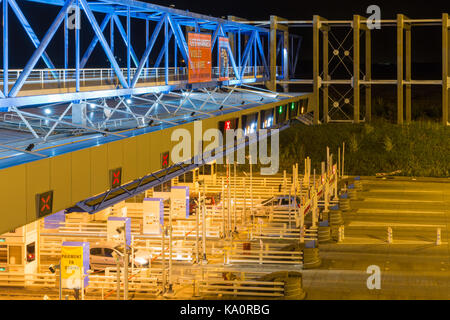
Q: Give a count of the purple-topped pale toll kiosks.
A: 4